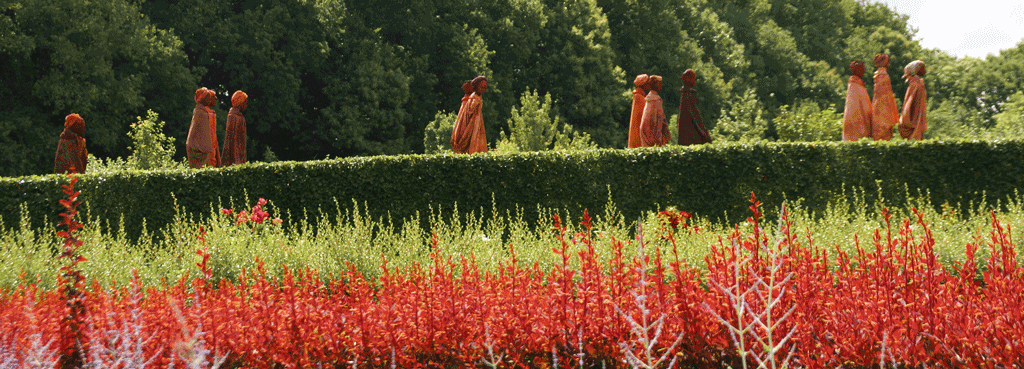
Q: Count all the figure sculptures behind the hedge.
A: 12